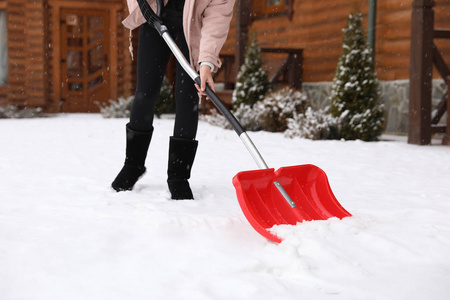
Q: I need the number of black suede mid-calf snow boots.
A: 2